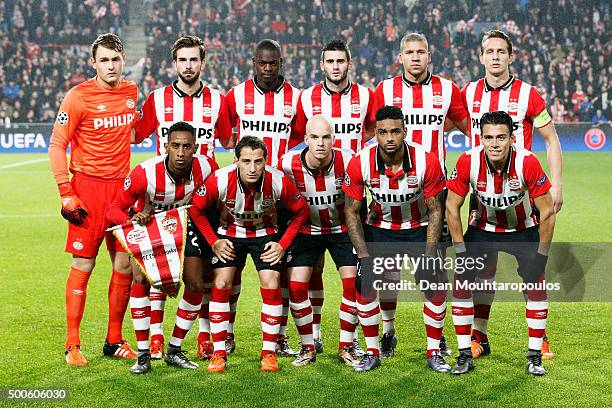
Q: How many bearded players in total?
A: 3